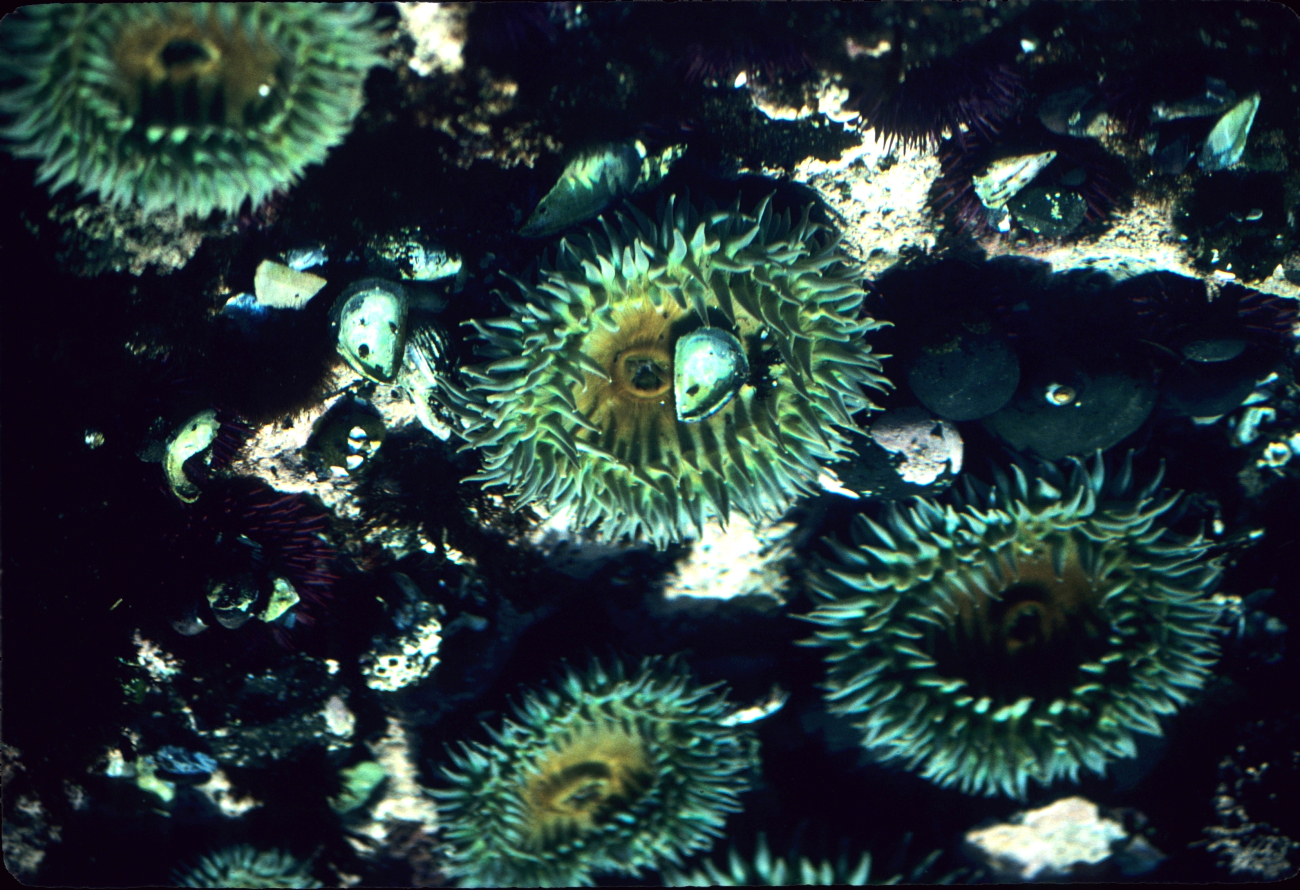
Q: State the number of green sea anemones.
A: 6